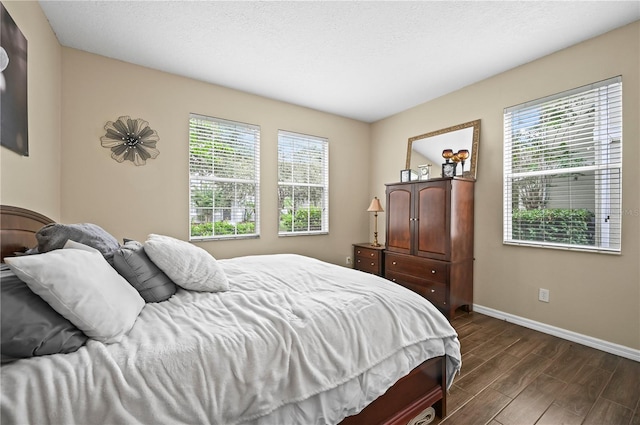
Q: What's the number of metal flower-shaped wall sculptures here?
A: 1